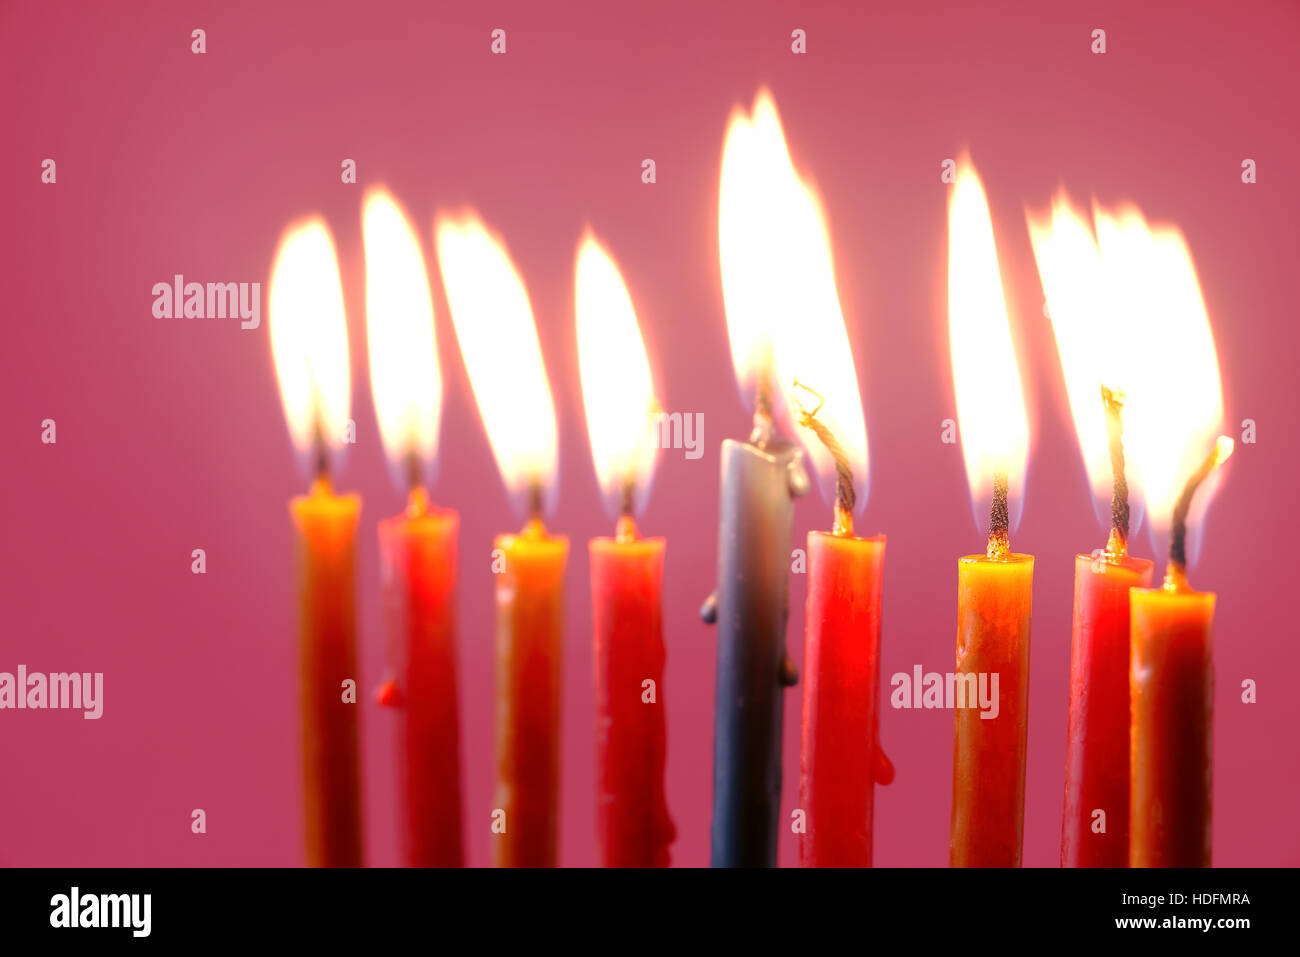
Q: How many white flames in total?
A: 9